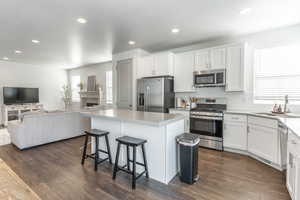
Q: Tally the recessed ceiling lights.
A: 7